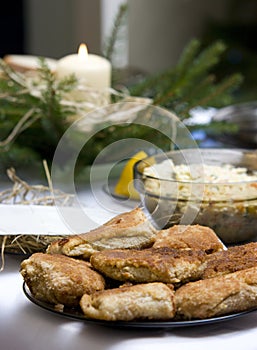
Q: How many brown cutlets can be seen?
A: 7